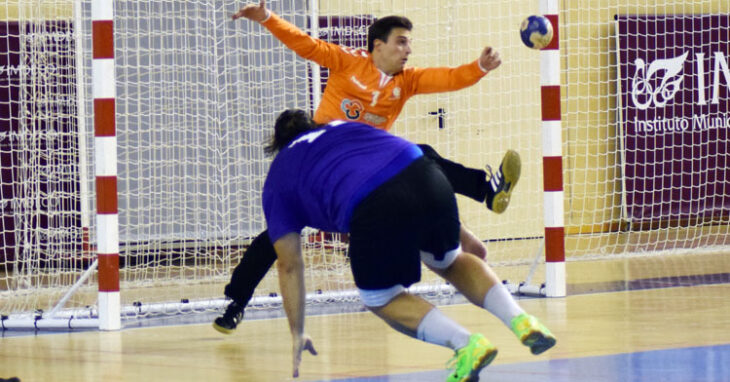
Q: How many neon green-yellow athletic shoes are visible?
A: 2